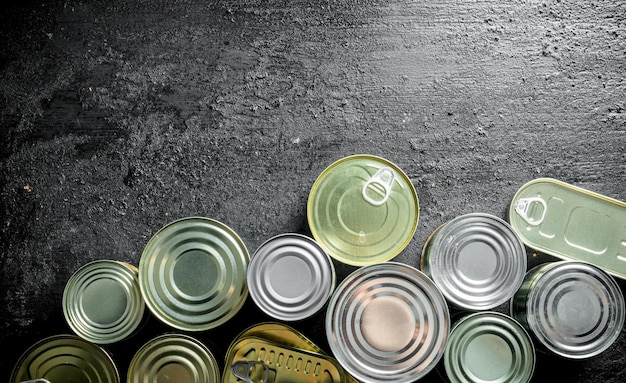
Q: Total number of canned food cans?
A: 13